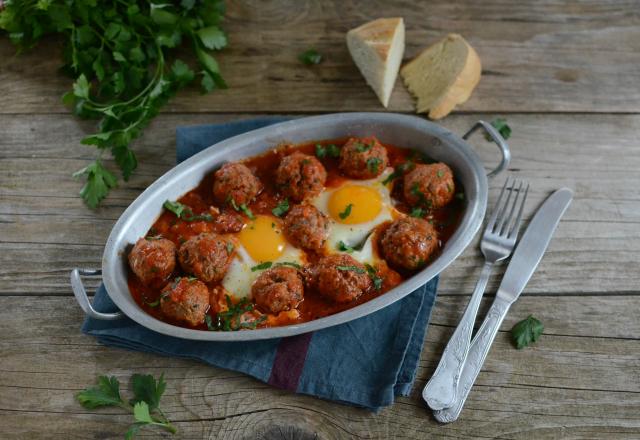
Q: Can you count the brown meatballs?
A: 11